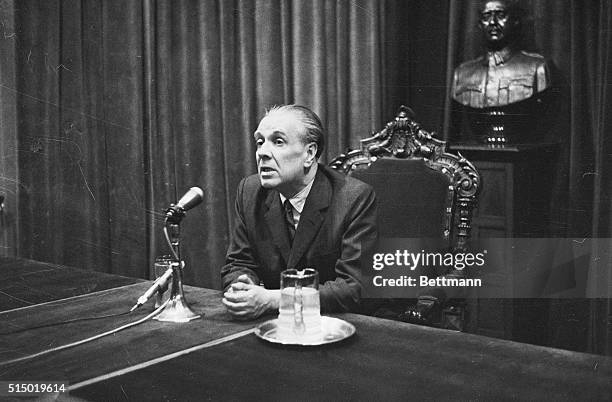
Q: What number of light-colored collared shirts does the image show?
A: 1